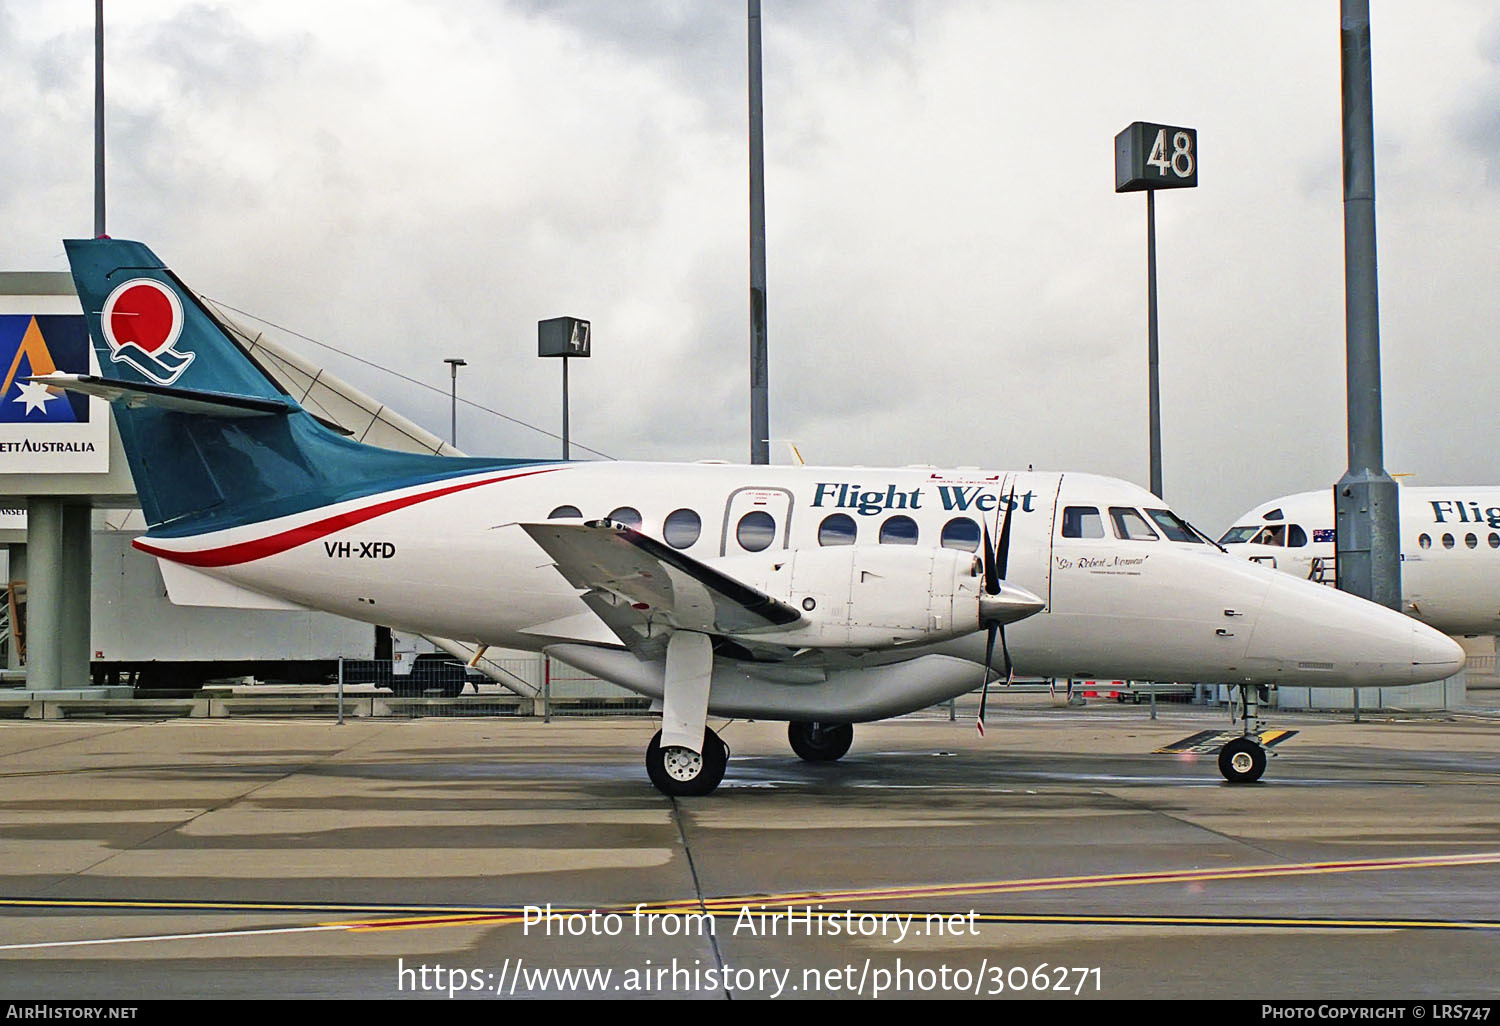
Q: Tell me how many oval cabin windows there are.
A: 11